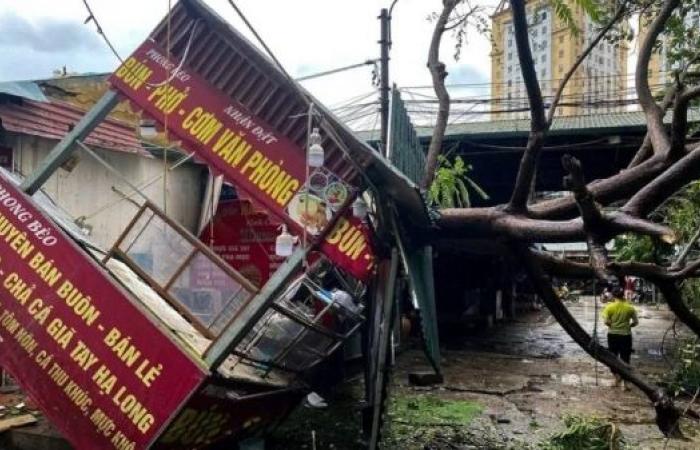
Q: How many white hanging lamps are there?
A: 4